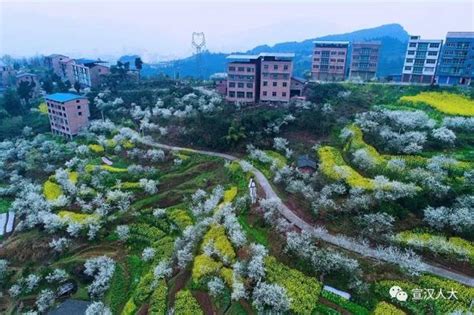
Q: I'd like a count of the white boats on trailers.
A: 0